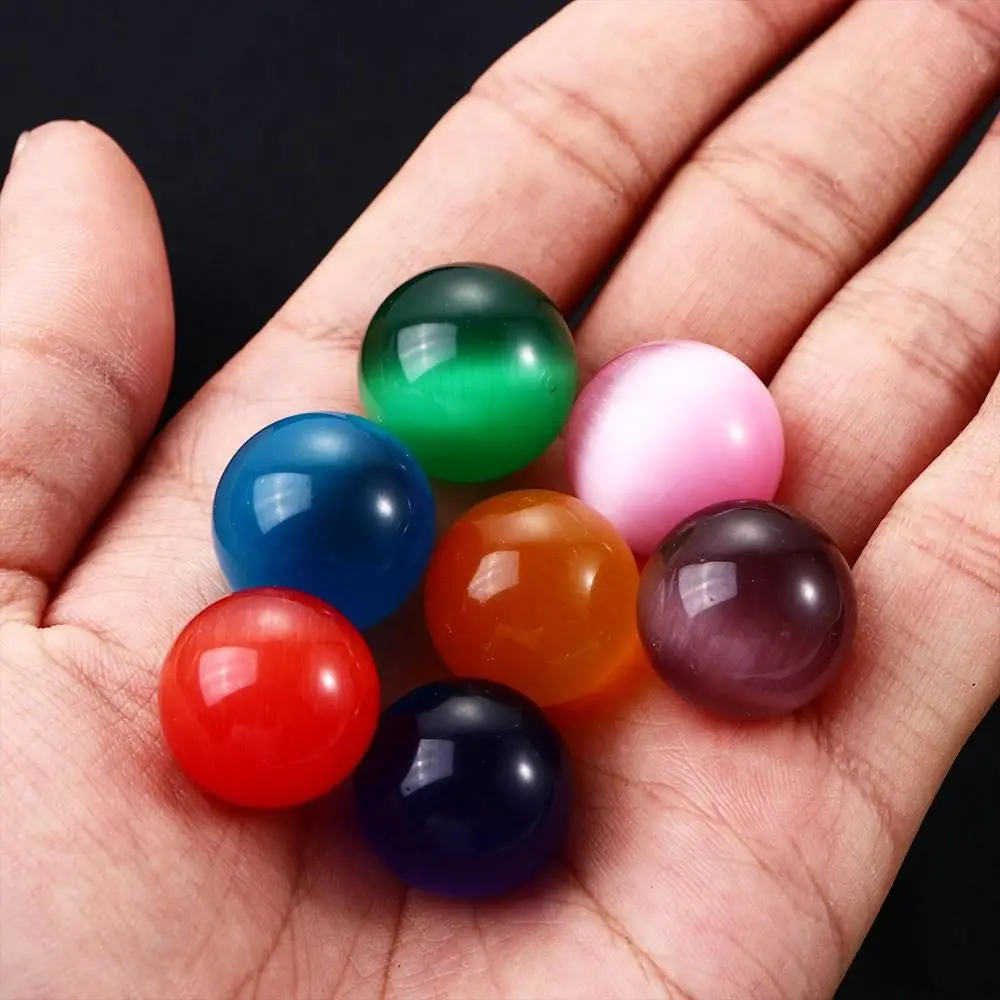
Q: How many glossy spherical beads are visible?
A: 7